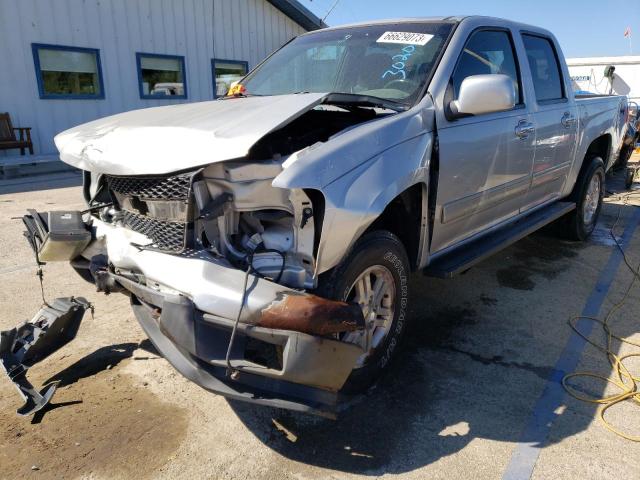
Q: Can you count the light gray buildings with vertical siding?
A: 1